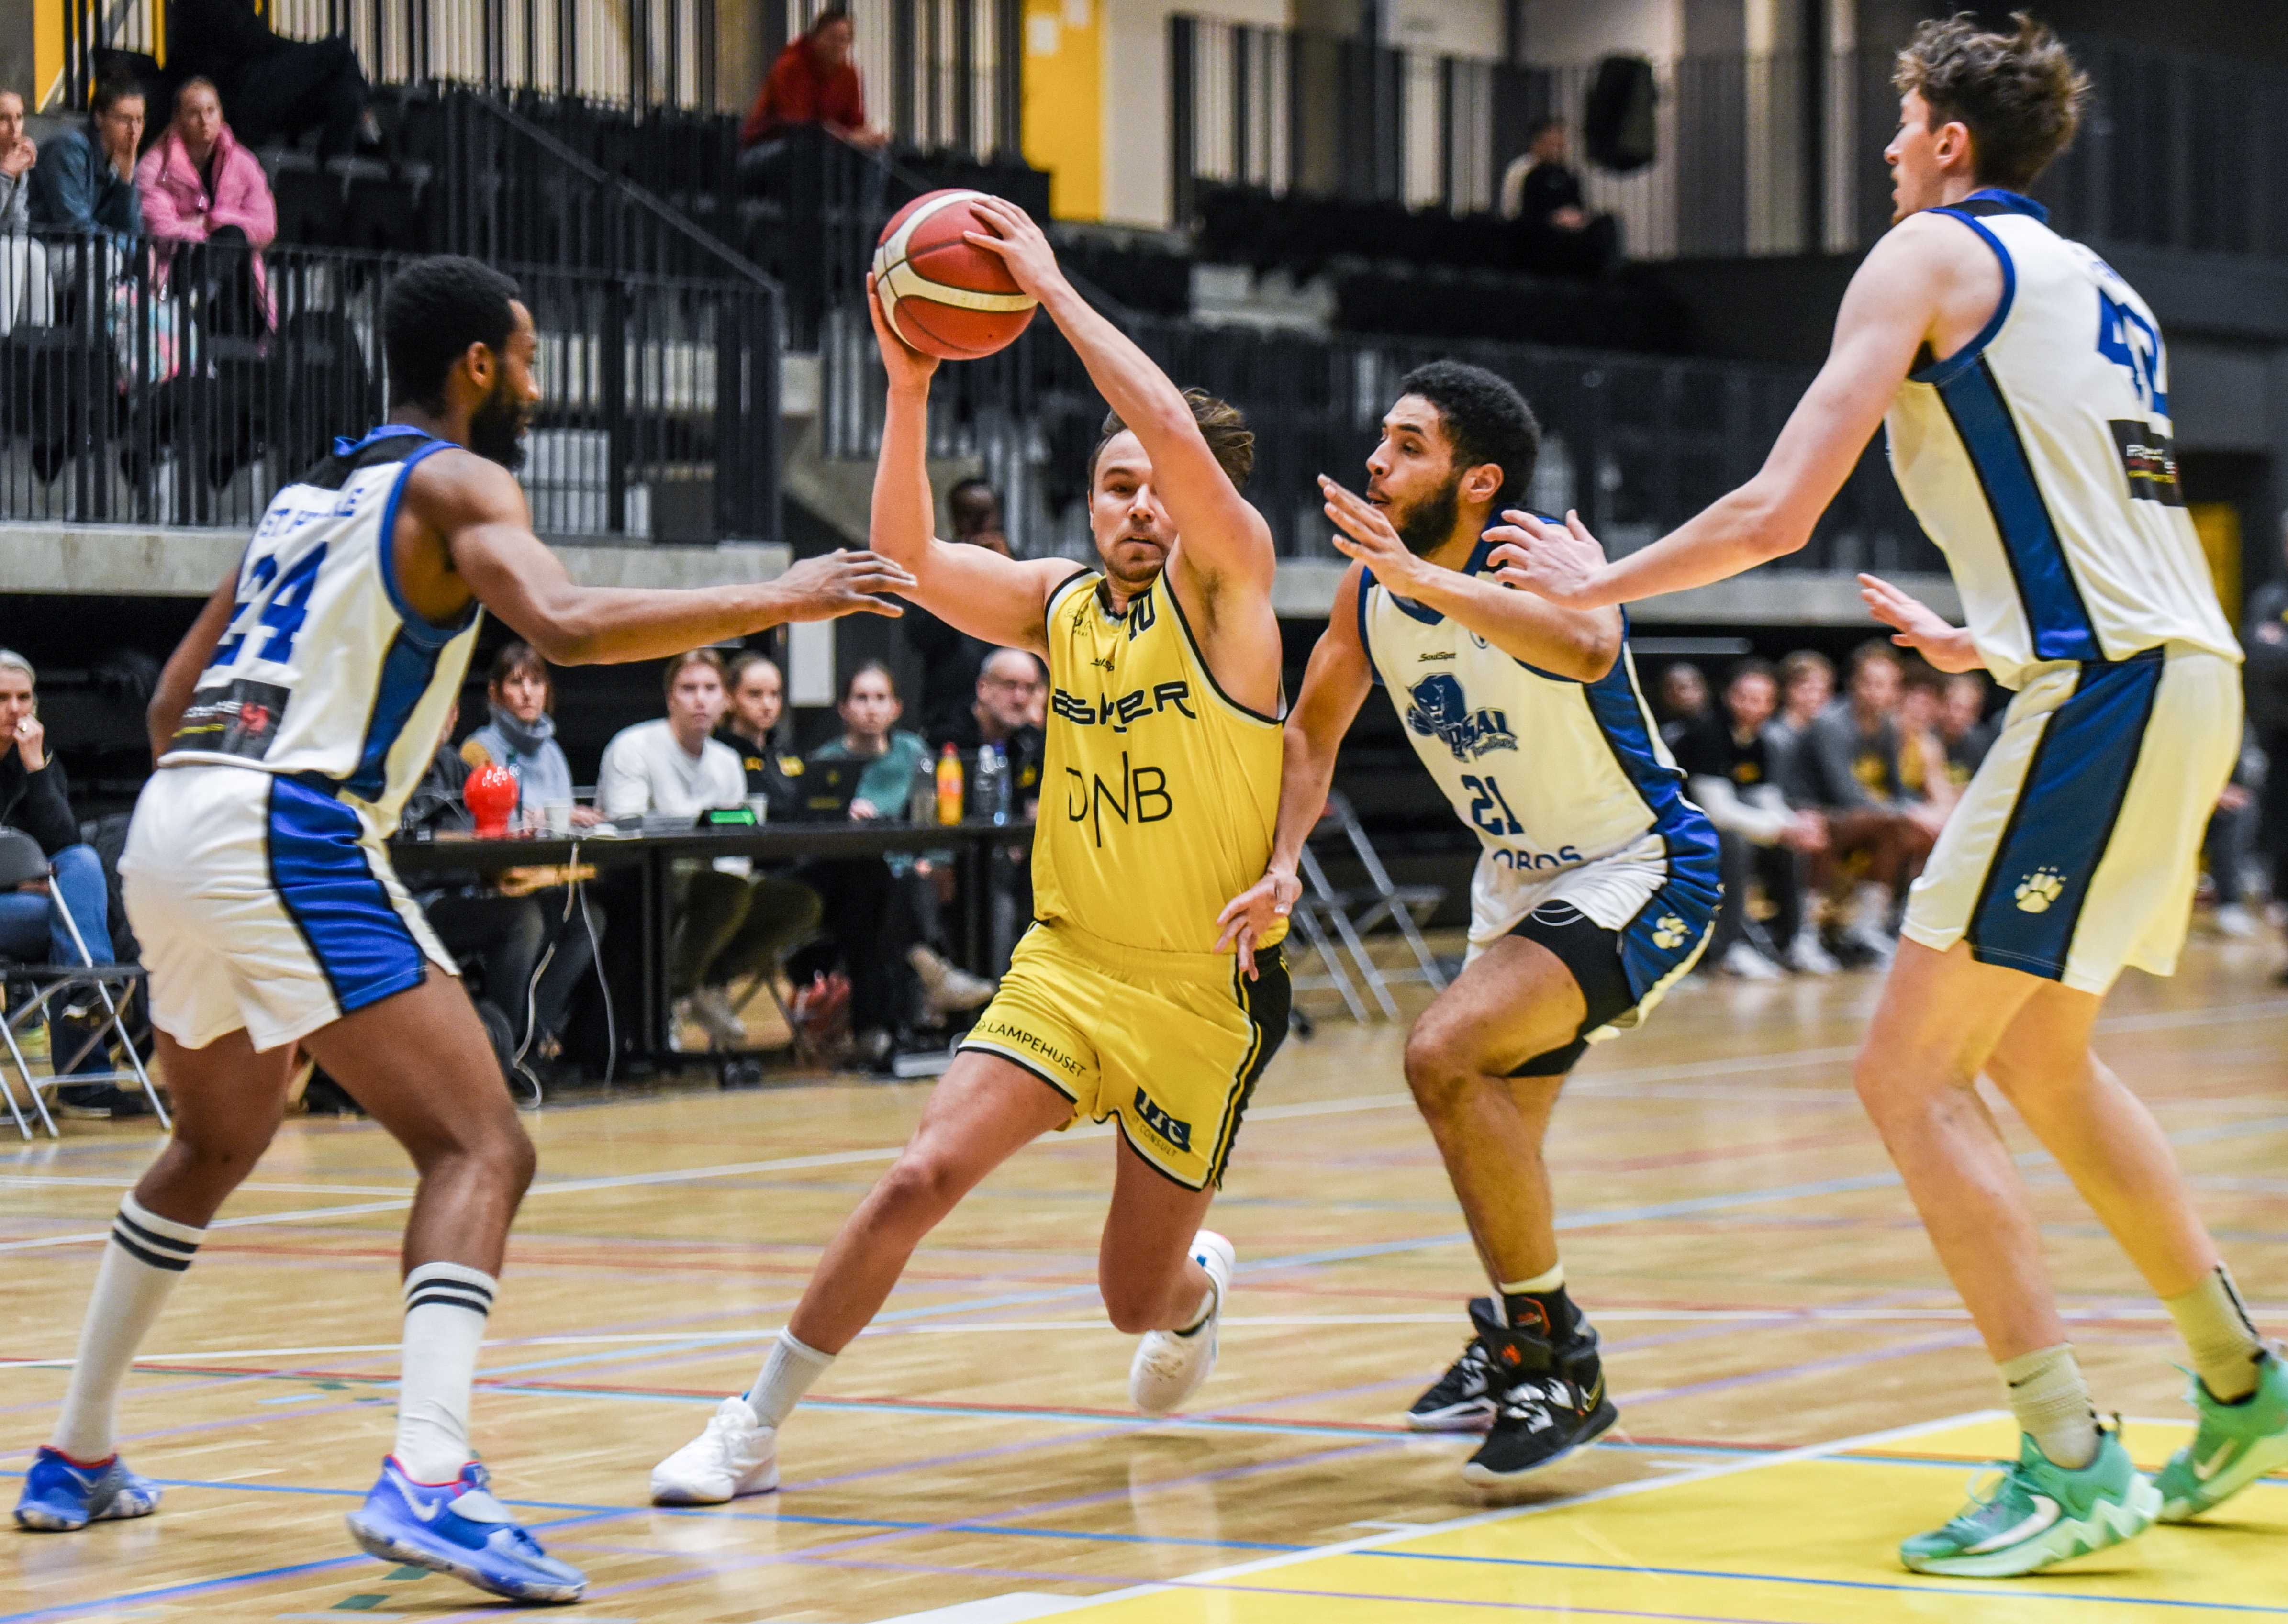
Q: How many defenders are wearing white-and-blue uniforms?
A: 3